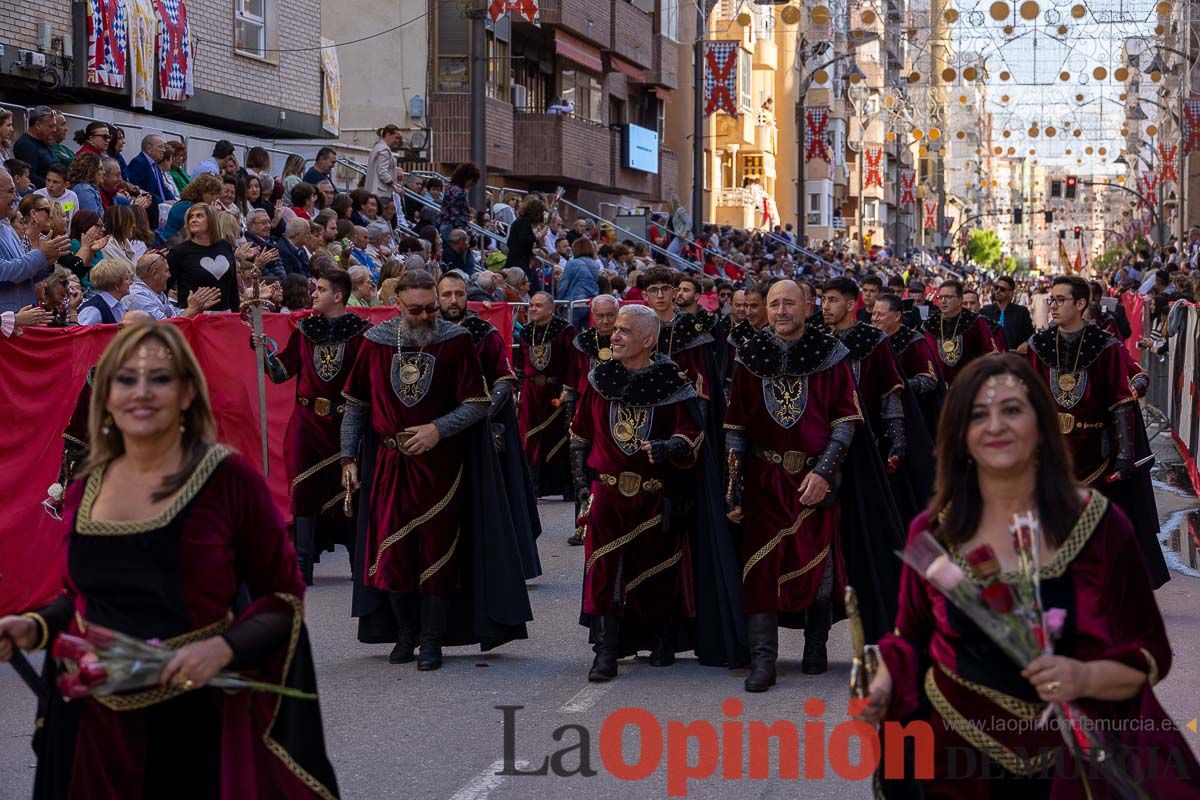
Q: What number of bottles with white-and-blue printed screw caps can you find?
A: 0